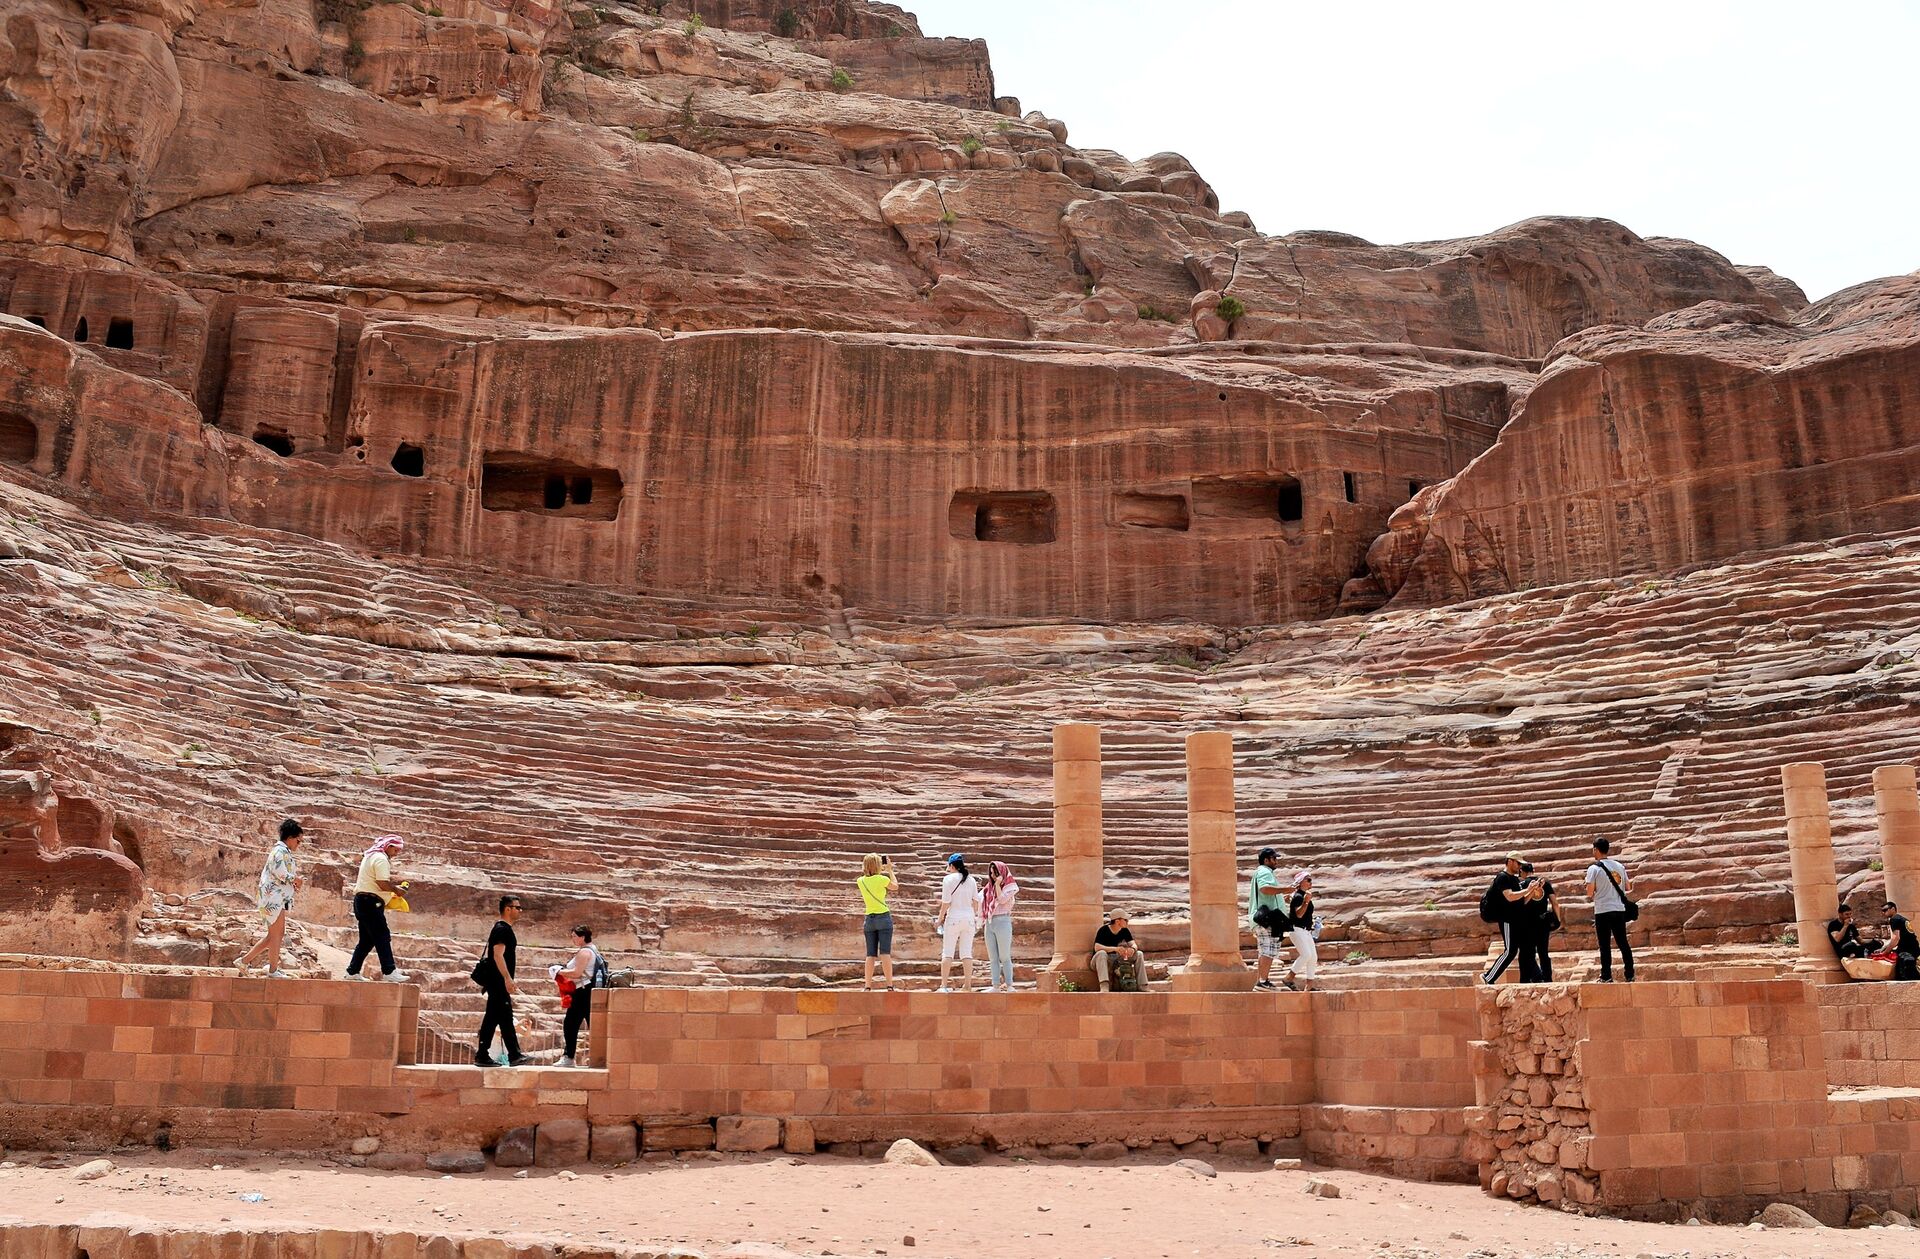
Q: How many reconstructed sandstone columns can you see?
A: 4